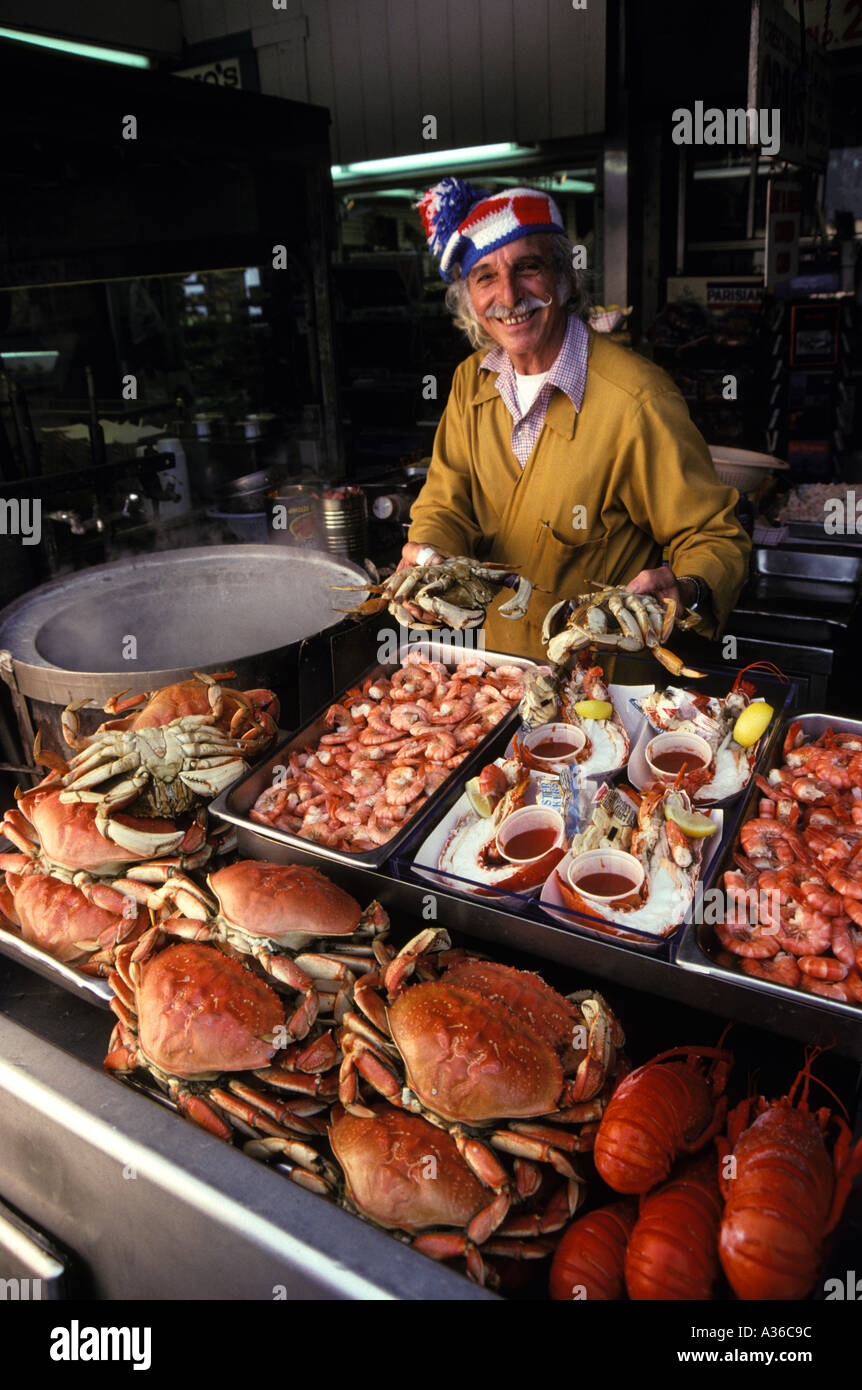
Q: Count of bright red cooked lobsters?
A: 4